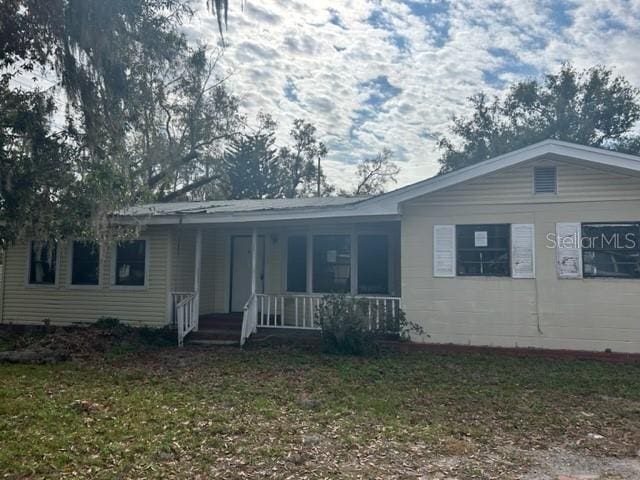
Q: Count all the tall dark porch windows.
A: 3